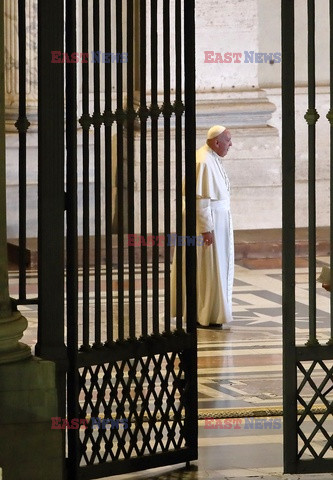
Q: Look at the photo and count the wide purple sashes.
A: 0